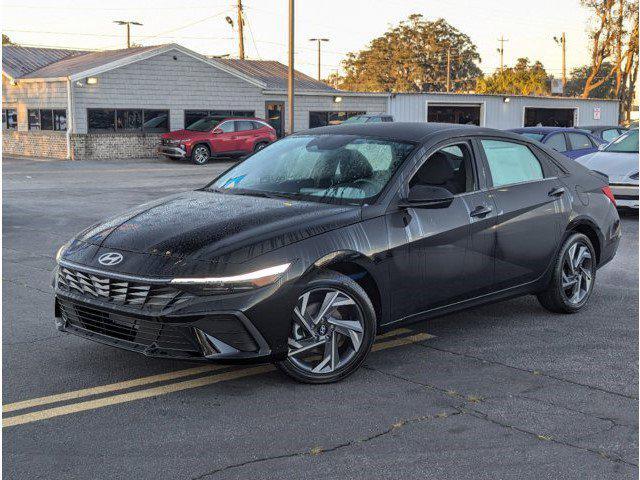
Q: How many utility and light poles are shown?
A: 7